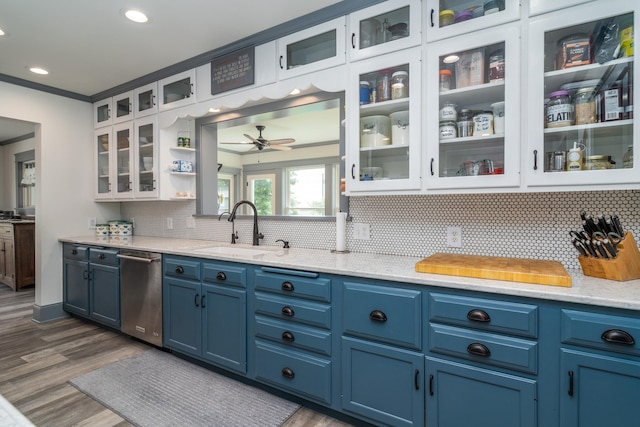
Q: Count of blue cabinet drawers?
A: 12